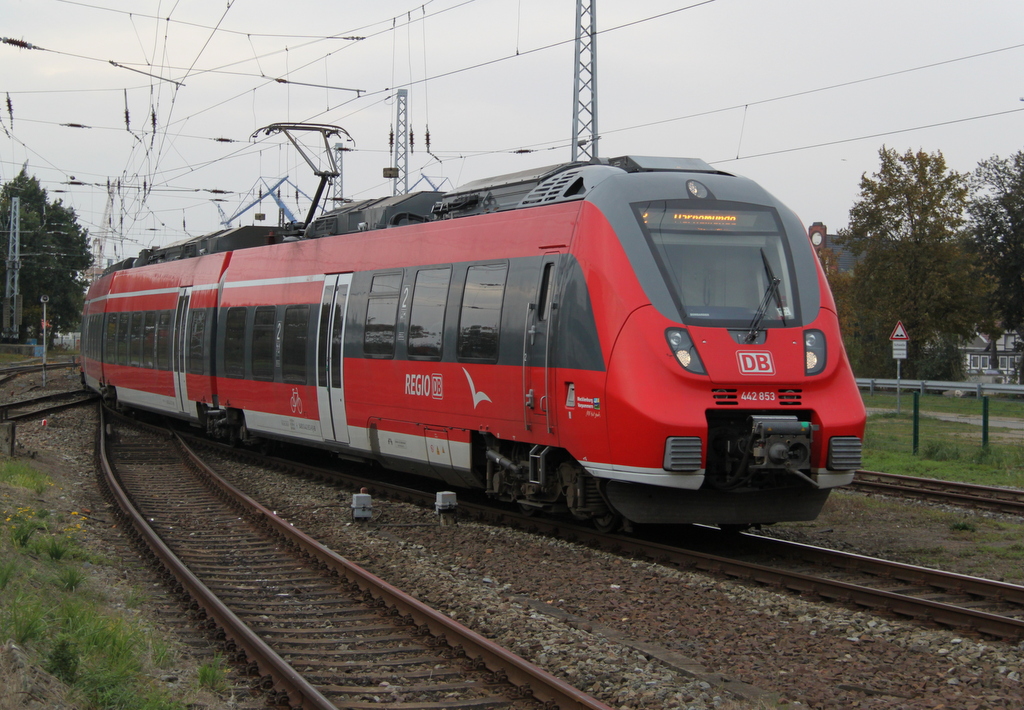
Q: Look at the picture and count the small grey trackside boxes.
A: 2